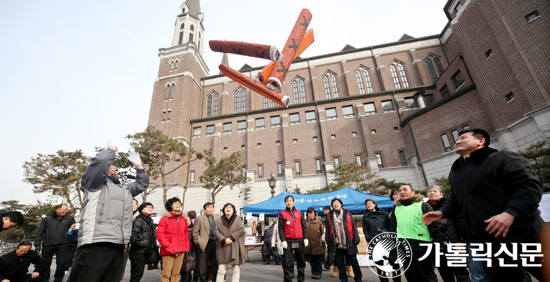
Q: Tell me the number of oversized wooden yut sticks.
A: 4